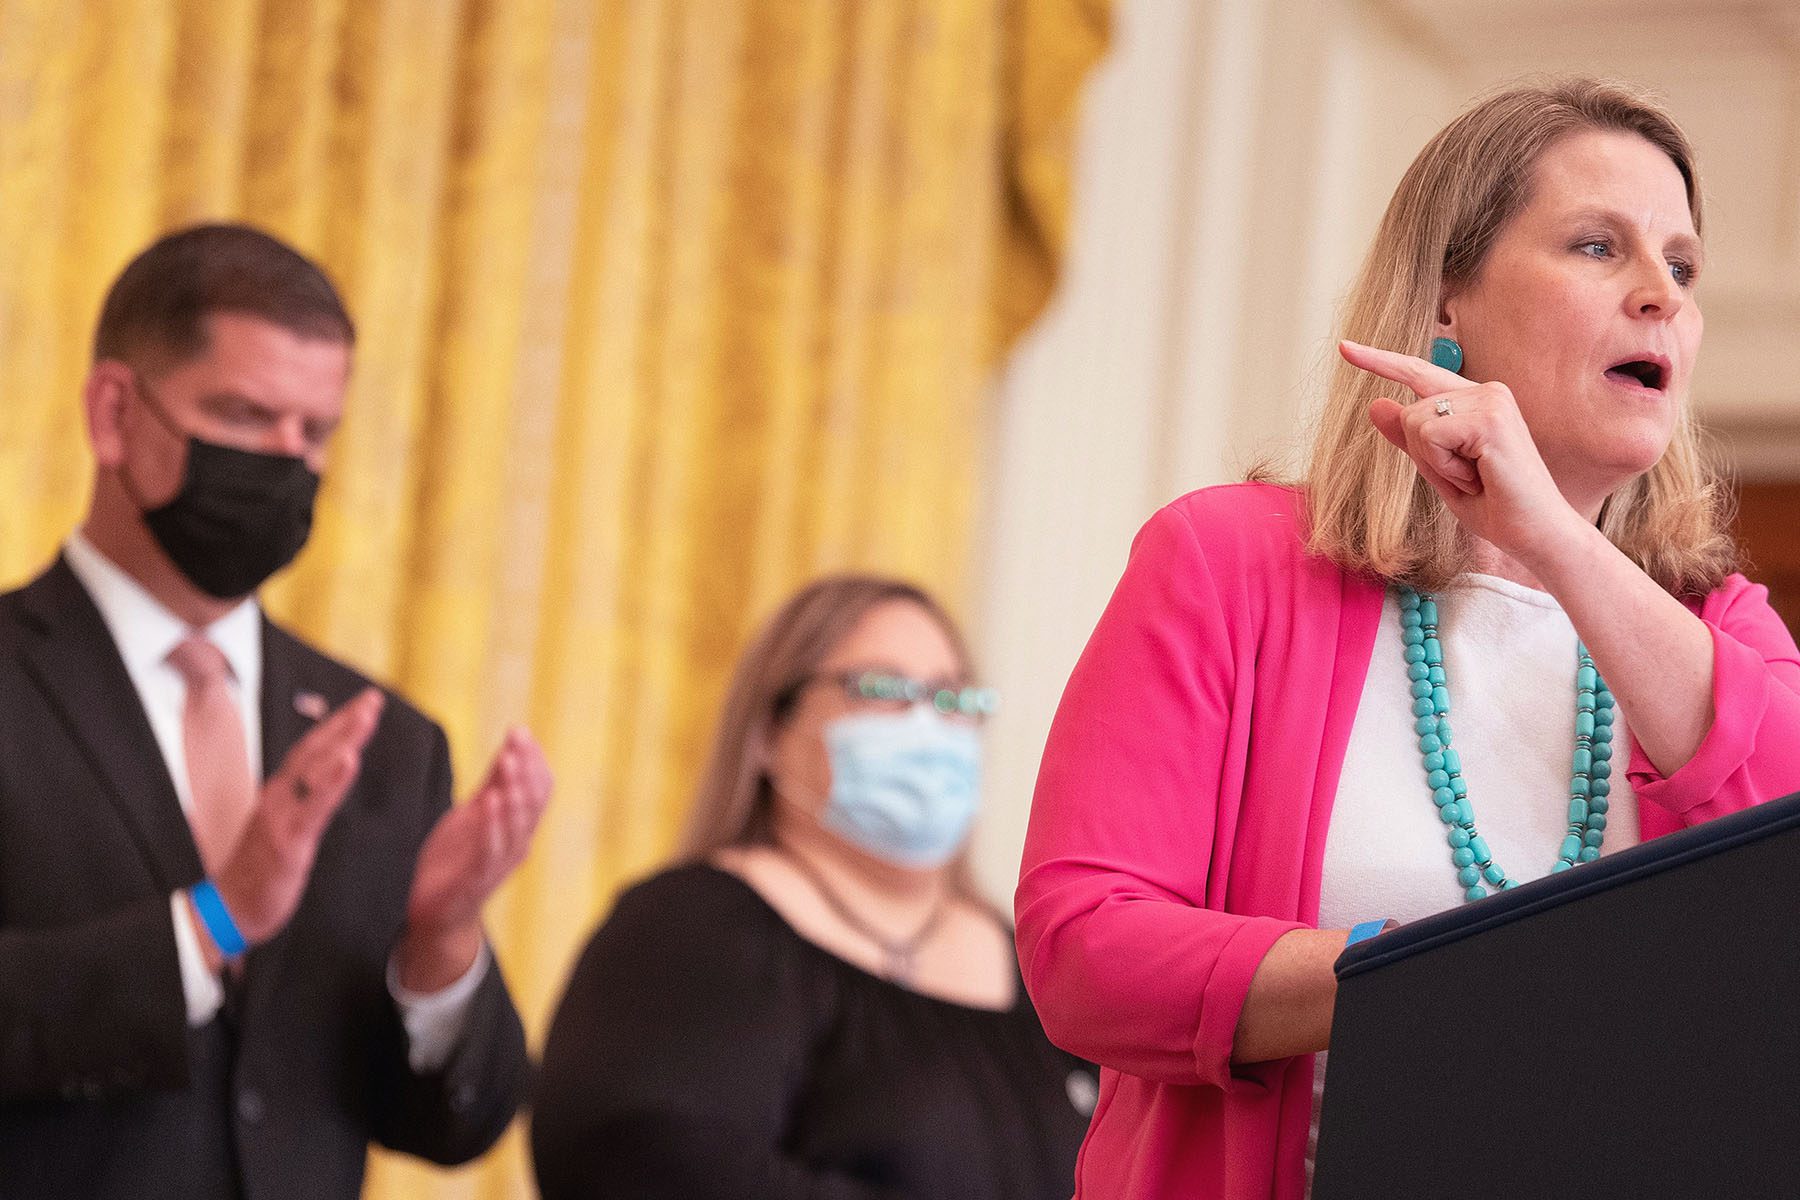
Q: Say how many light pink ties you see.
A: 1